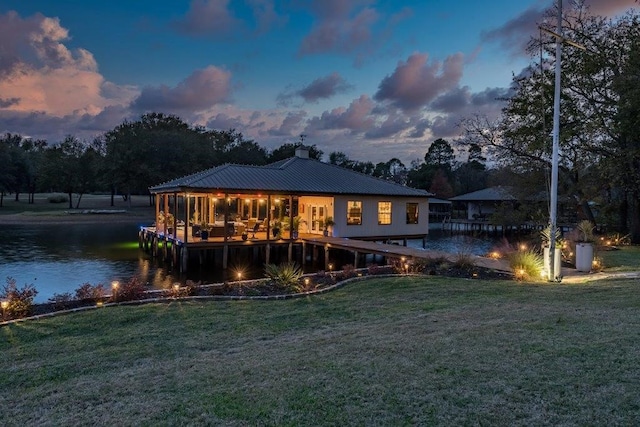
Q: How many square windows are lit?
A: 2